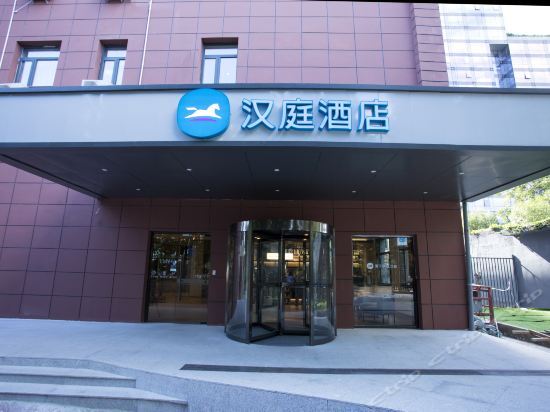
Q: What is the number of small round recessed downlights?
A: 10